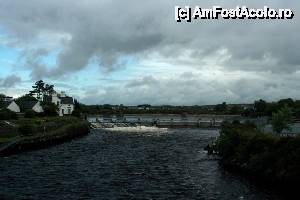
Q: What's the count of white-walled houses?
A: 3